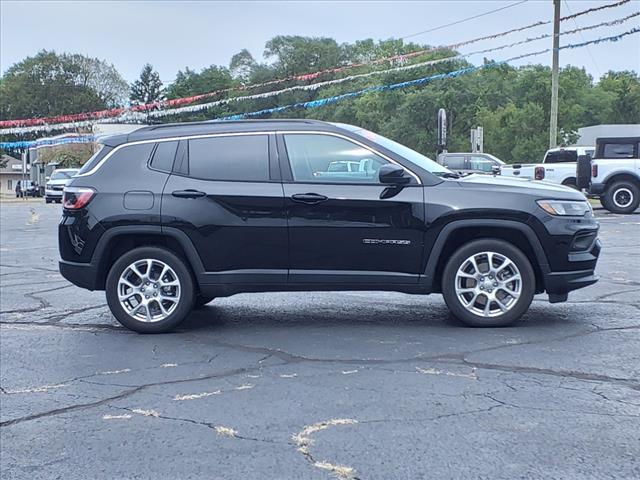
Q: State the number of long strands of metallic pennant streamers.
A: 3